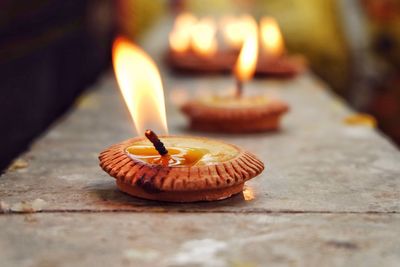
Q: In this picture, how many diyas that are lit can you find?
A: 6